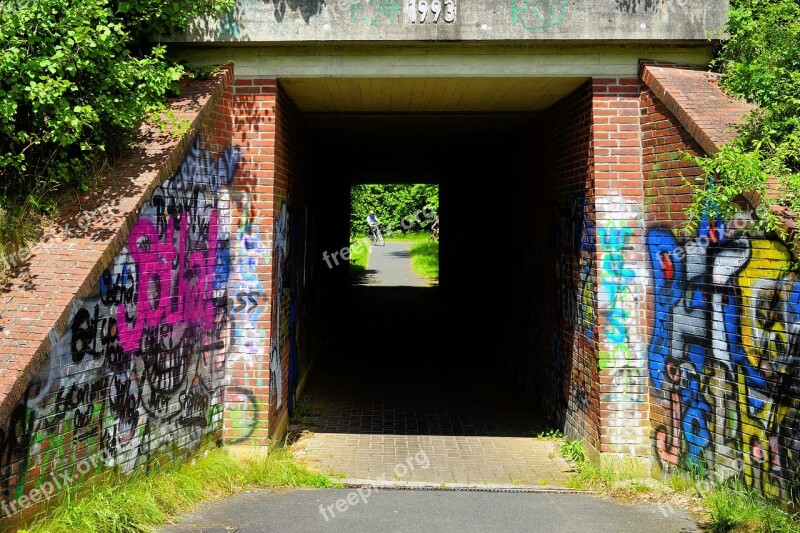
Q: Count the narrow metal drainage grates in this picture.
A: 1